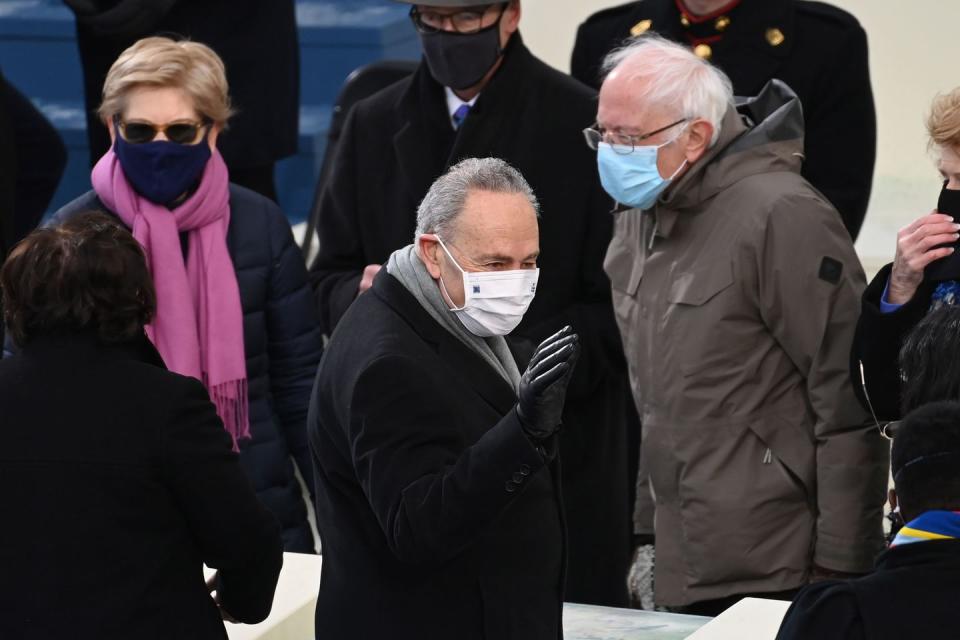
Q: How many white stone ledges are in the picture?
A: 2